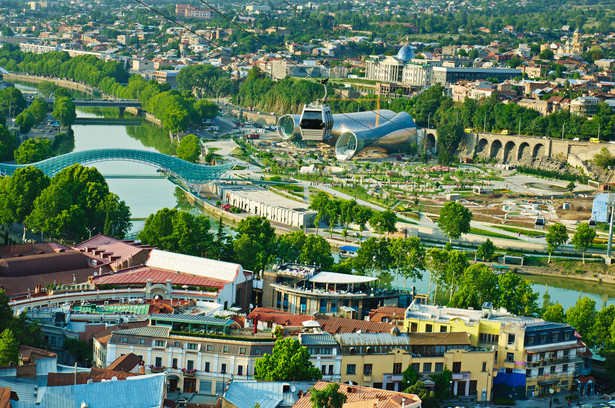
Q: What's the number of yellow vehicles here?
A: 3